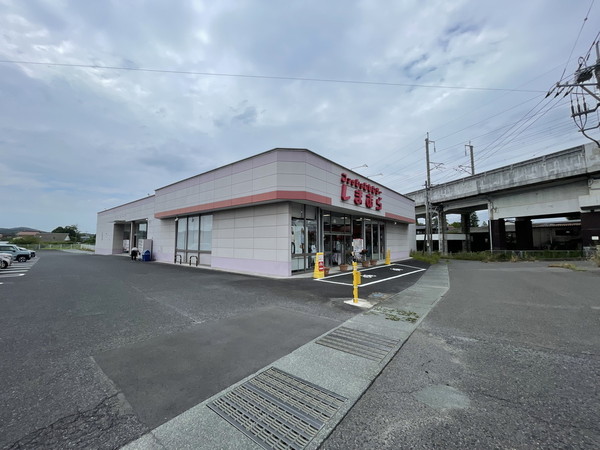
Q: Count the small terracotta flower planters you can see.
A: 4